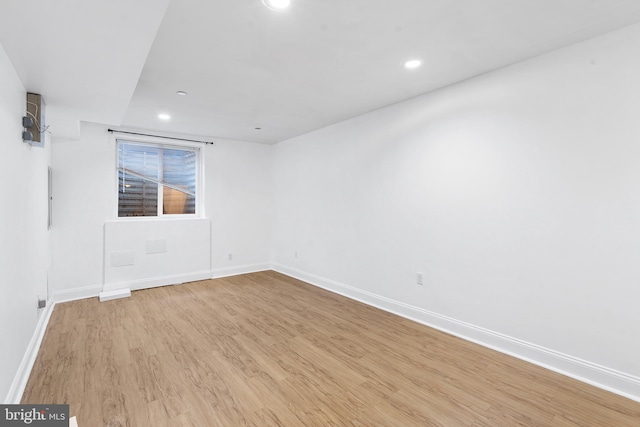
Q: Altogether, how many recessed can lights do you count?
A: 3